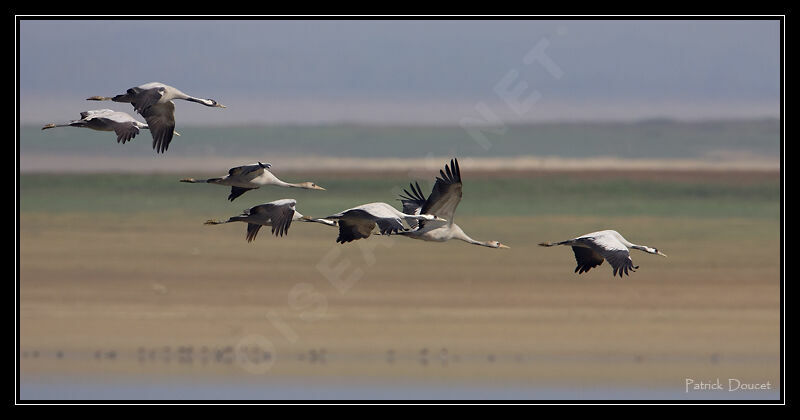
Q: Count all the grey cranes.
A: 7